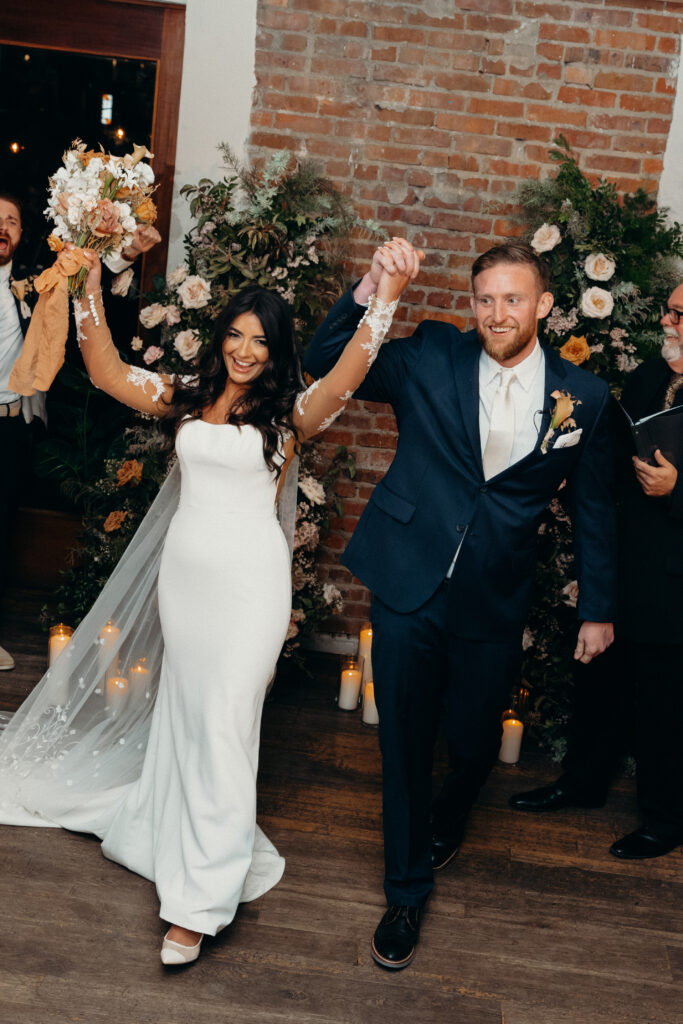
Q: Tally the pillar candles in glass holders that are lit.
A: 8